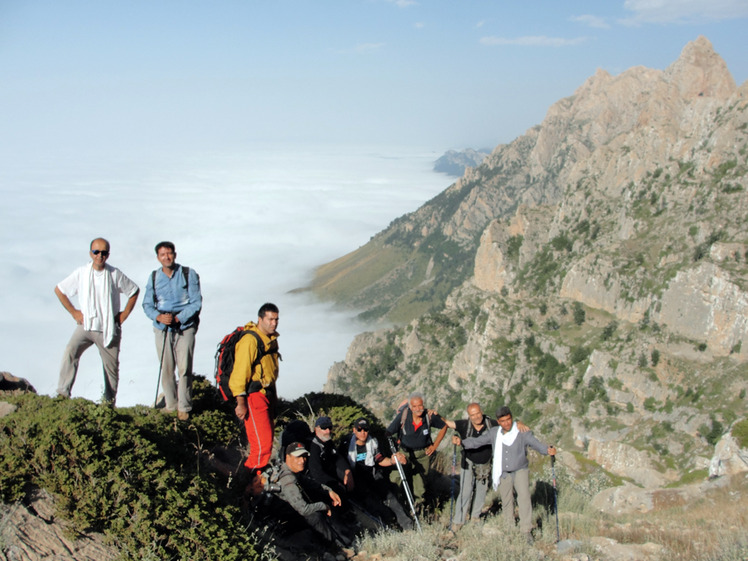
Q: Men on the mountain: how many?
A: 9